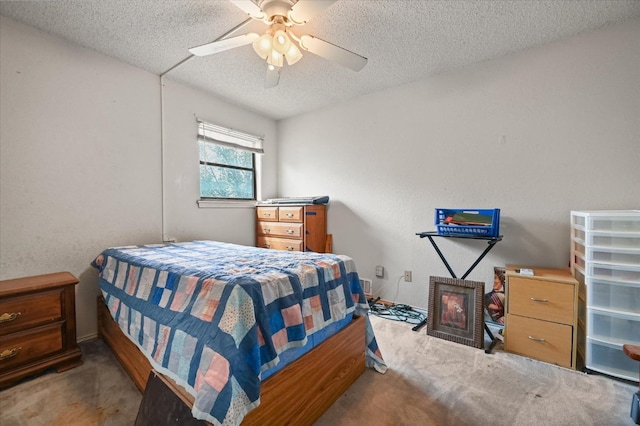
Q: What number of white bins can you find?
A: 7